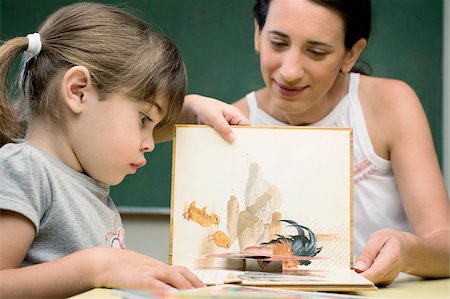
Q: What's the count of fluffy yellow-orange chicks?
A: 2